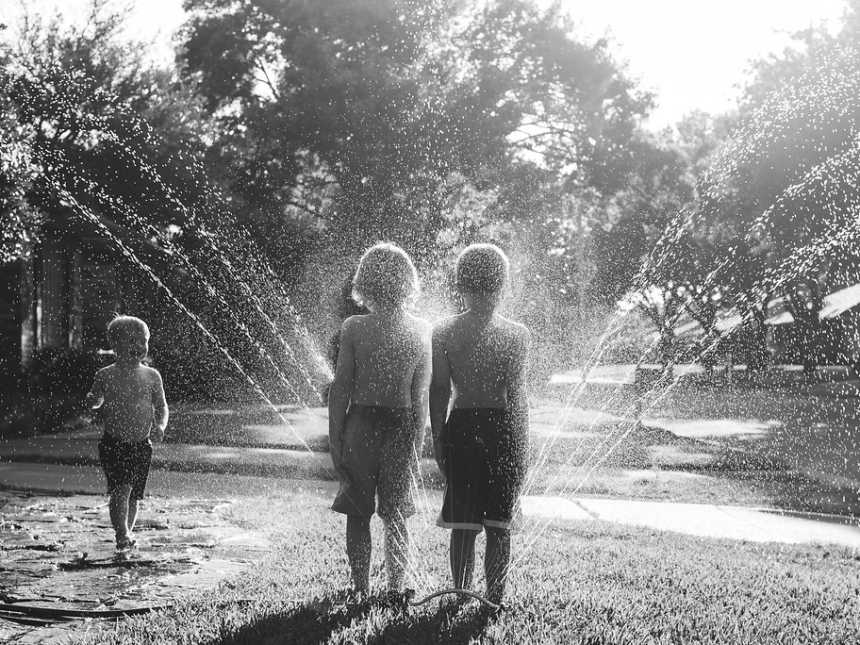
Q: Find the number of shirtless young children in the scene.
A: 3